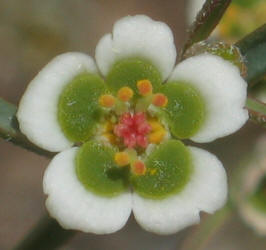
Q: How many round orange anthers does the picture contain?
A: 6